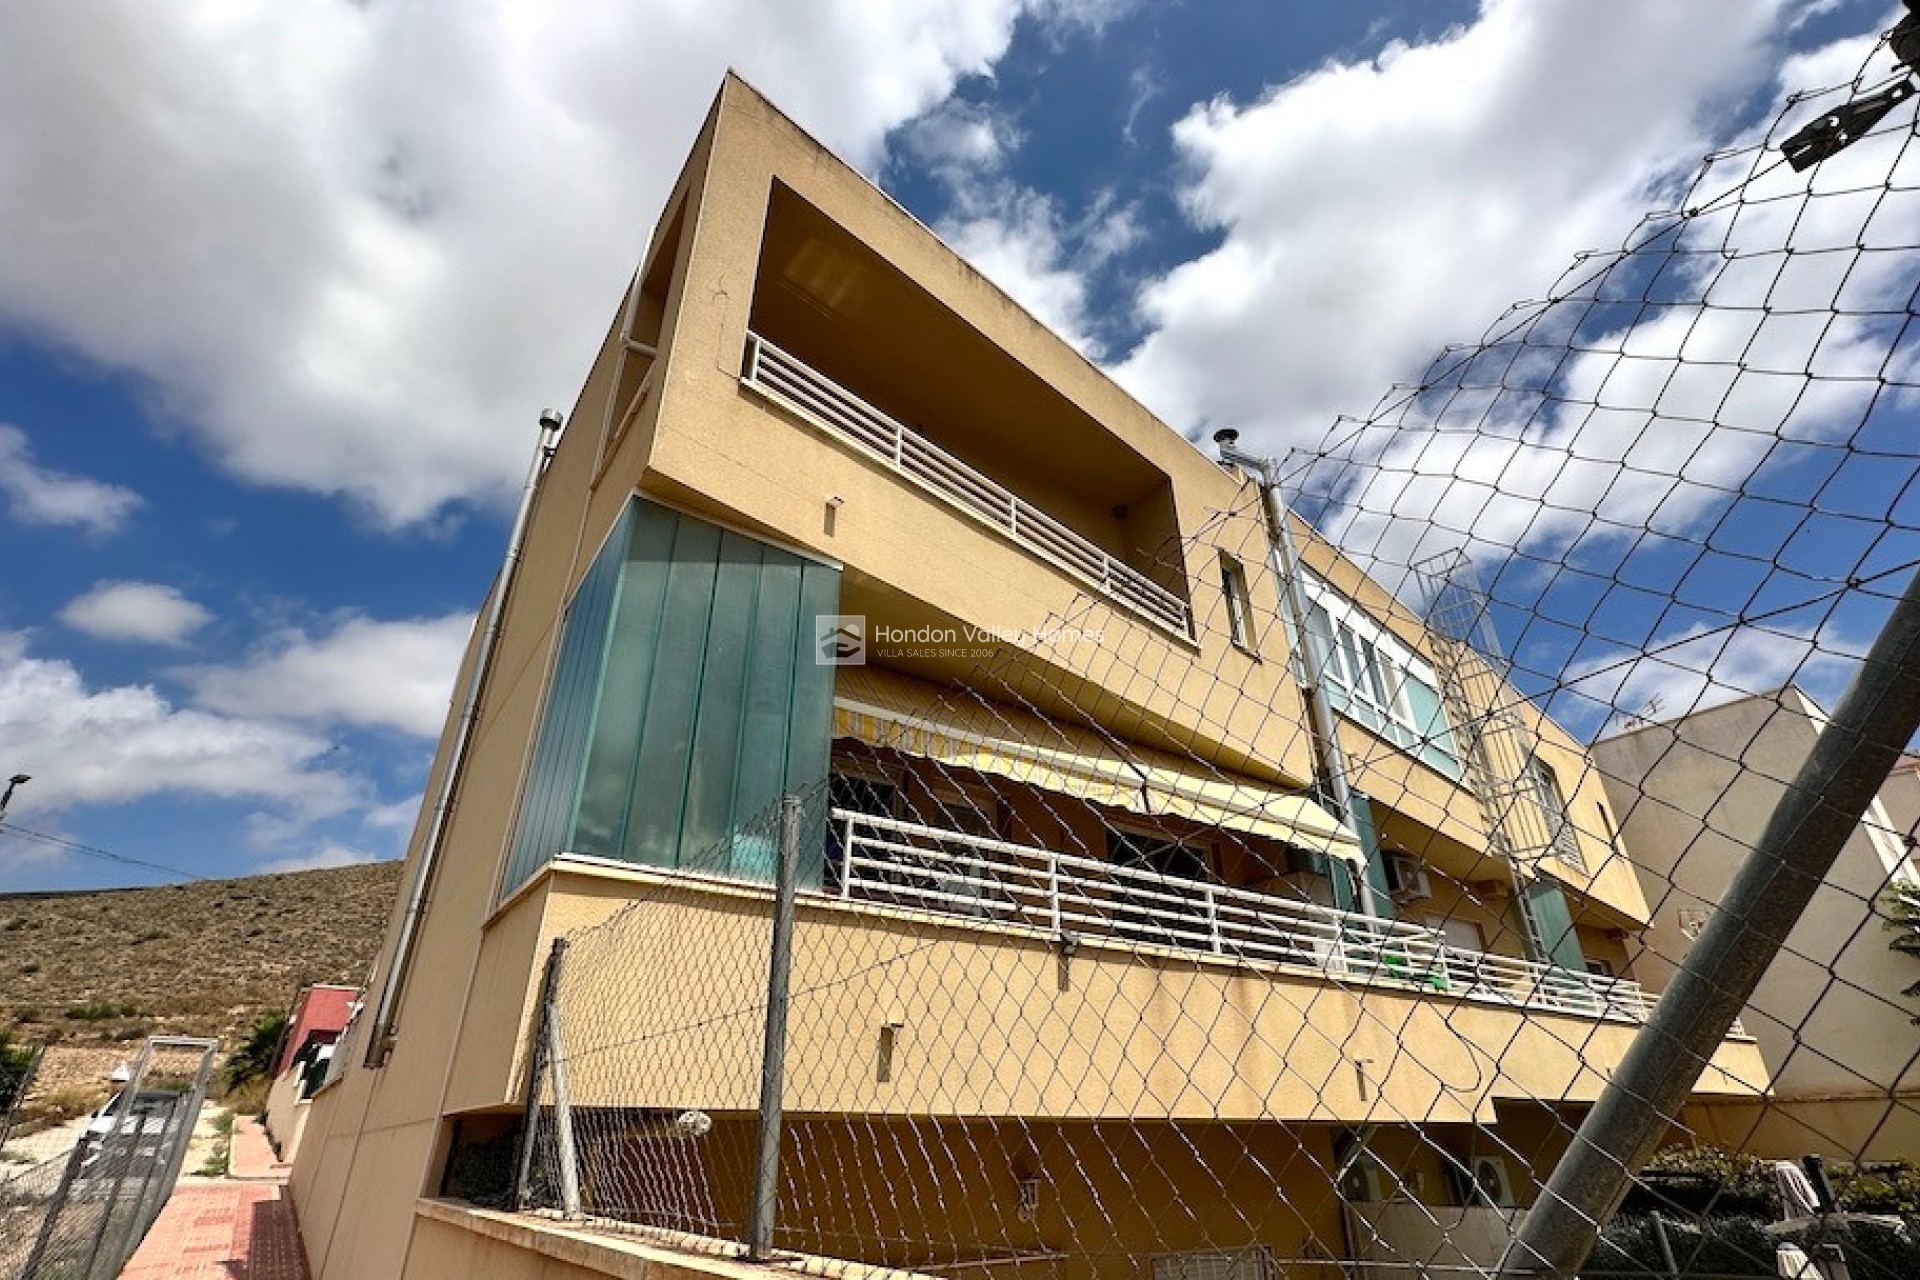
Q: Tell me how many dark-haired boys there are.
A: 0